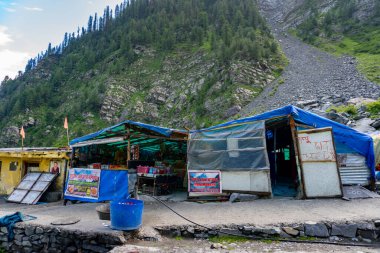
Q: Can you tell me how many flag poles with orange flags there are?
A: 2